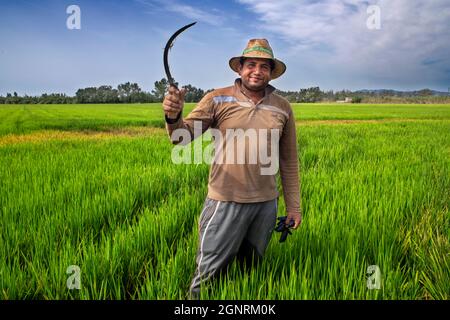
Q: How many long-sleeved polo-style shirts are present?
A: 1